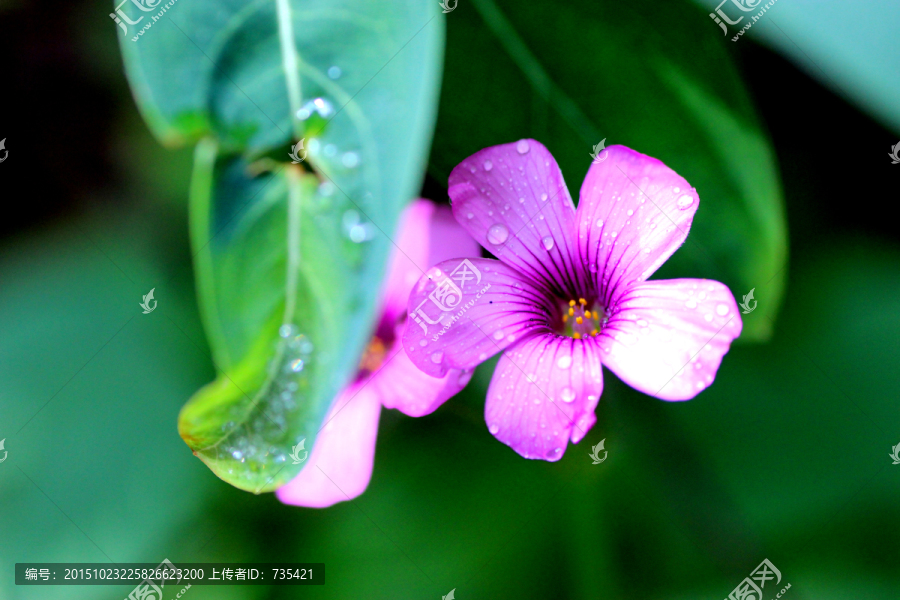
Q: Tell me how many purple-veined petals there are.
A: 5